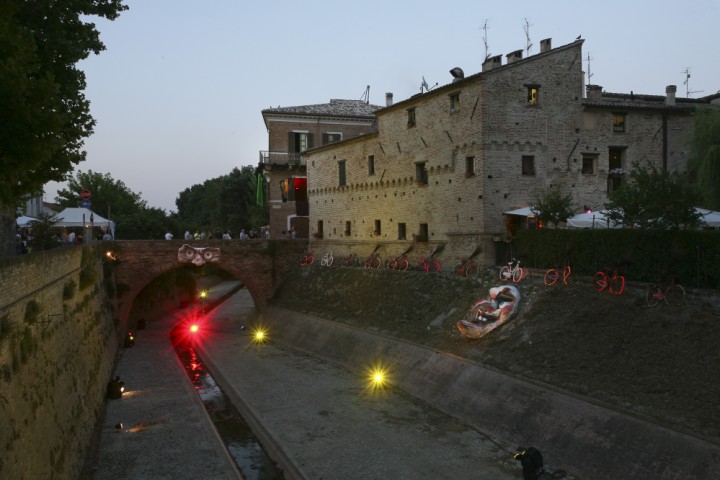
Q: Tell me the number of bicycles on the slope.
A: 11